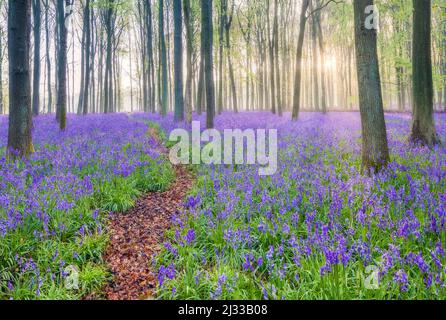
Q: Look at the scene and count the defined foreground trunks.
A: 3